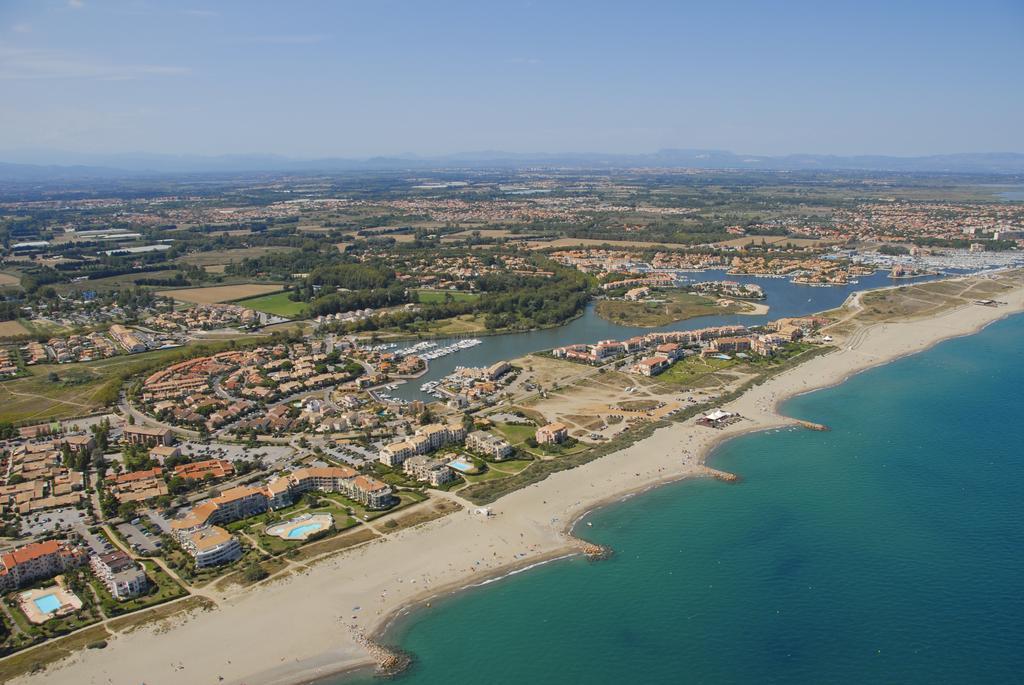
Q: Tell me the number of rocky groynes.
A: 4